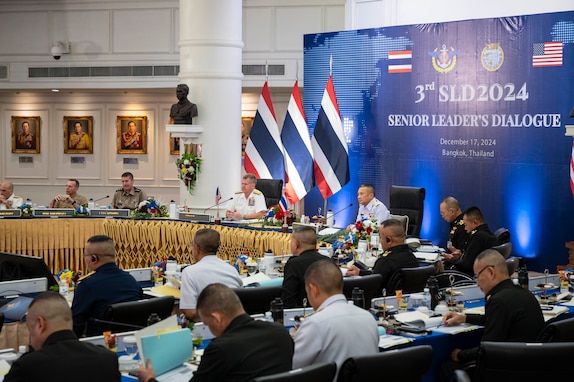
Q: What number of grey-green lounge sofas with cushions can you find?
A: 0